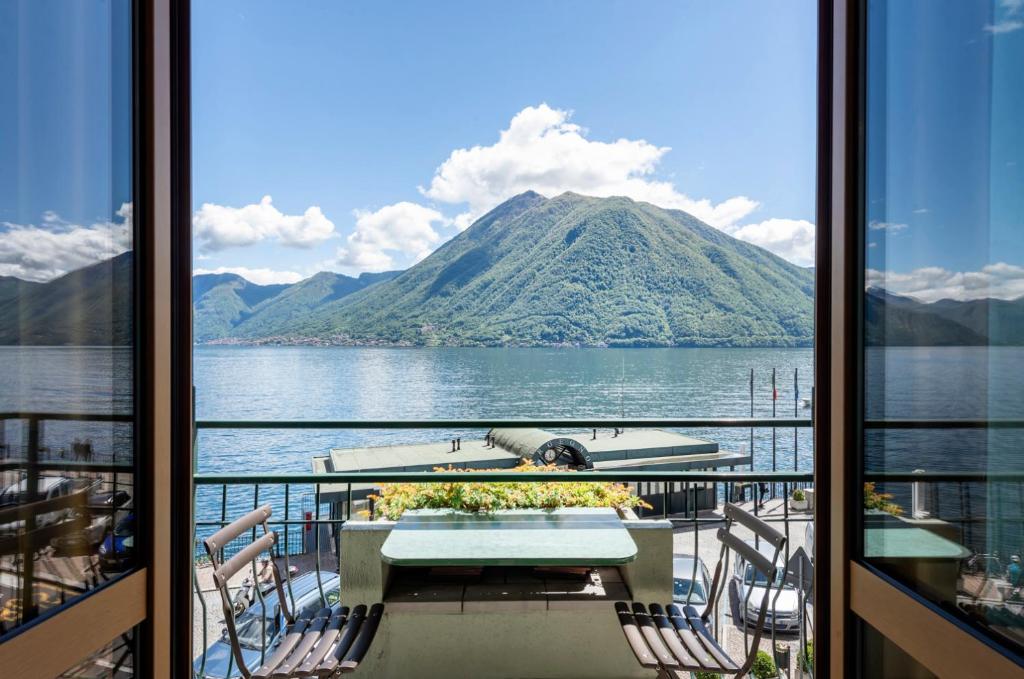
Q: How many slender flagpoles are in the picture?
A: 3